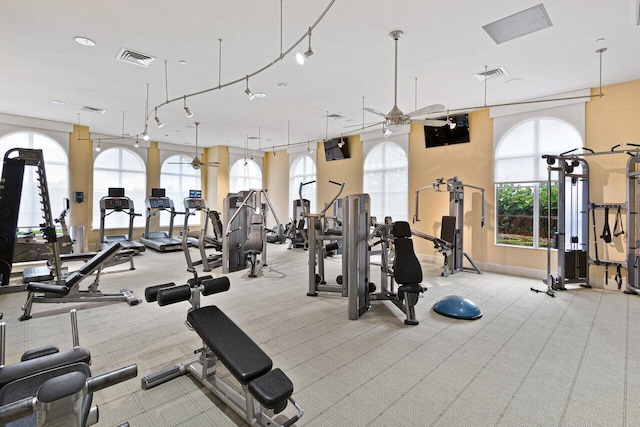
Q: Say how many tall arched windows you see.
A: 7